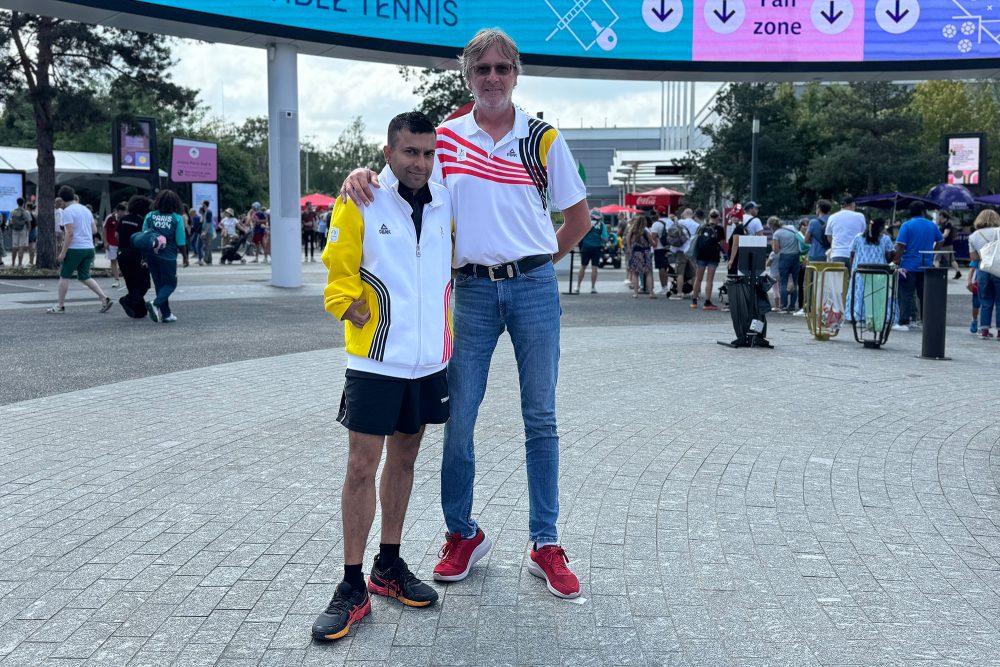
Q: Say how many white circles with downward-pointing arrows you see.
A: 4